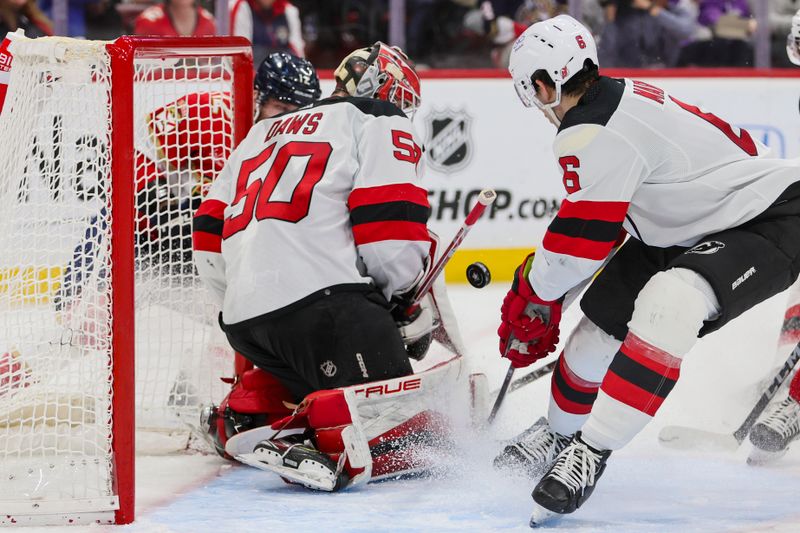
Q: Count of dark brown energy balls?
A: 0